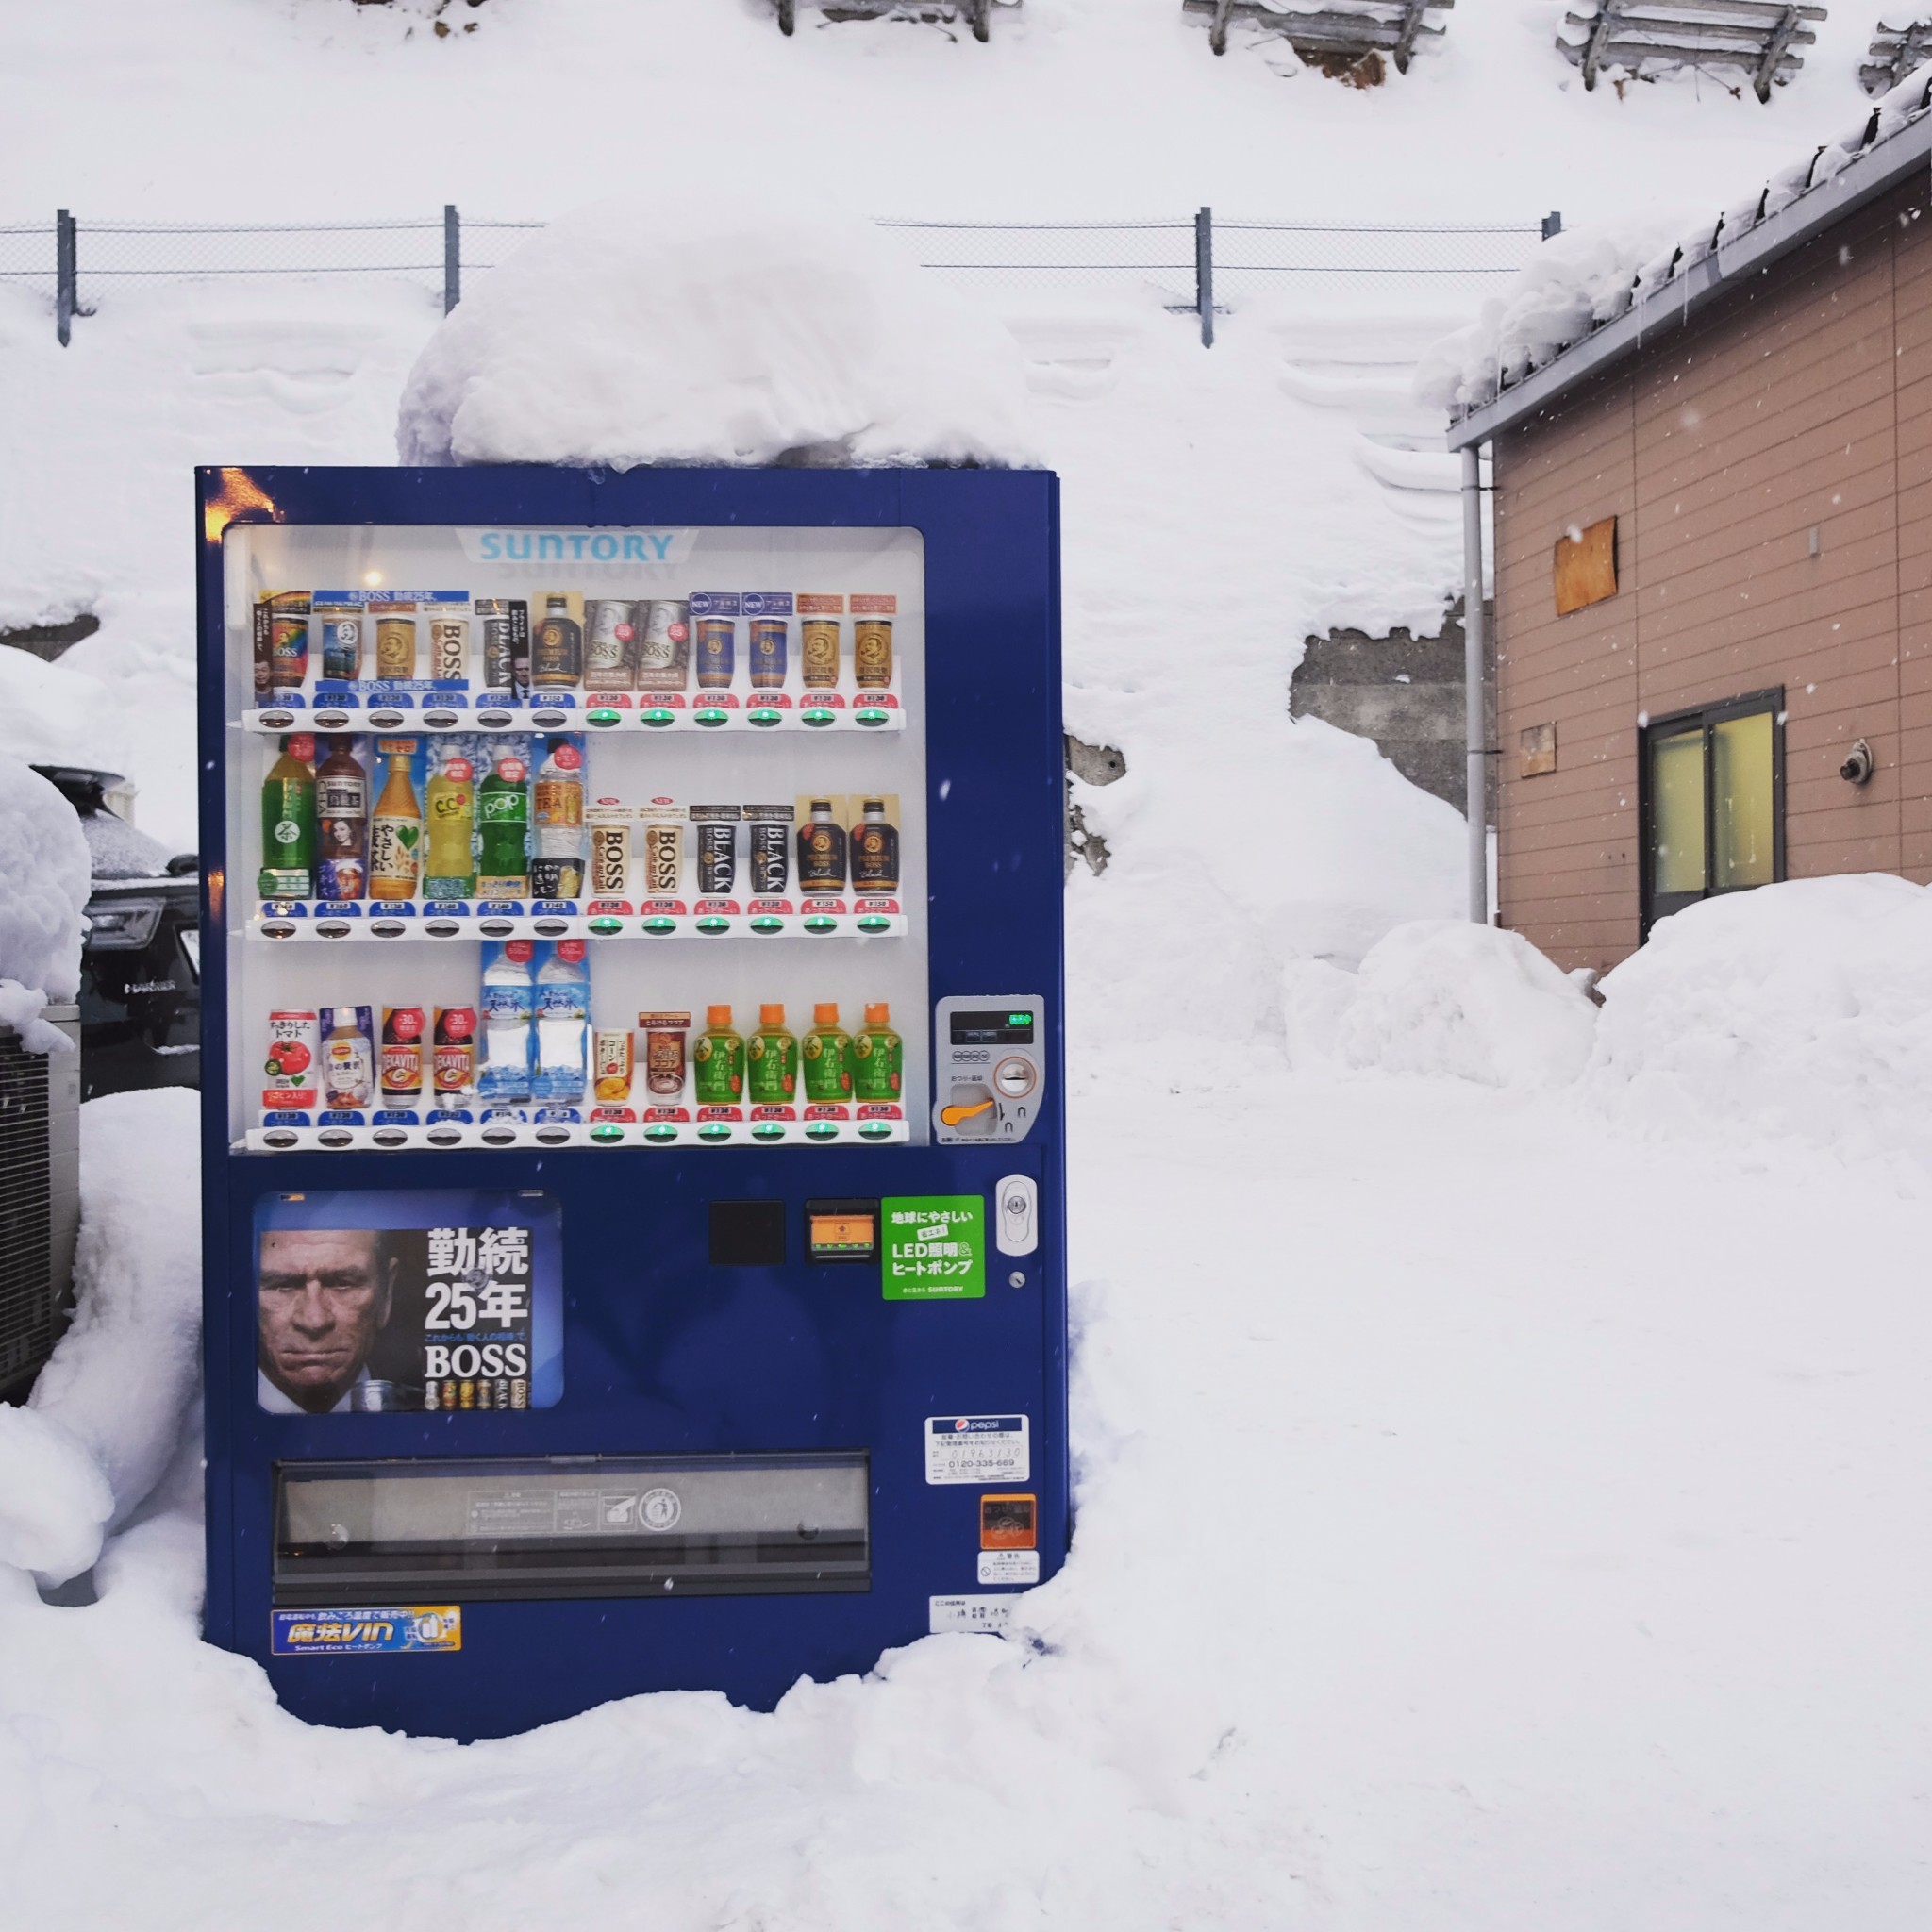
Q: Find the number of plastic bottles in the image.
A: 13